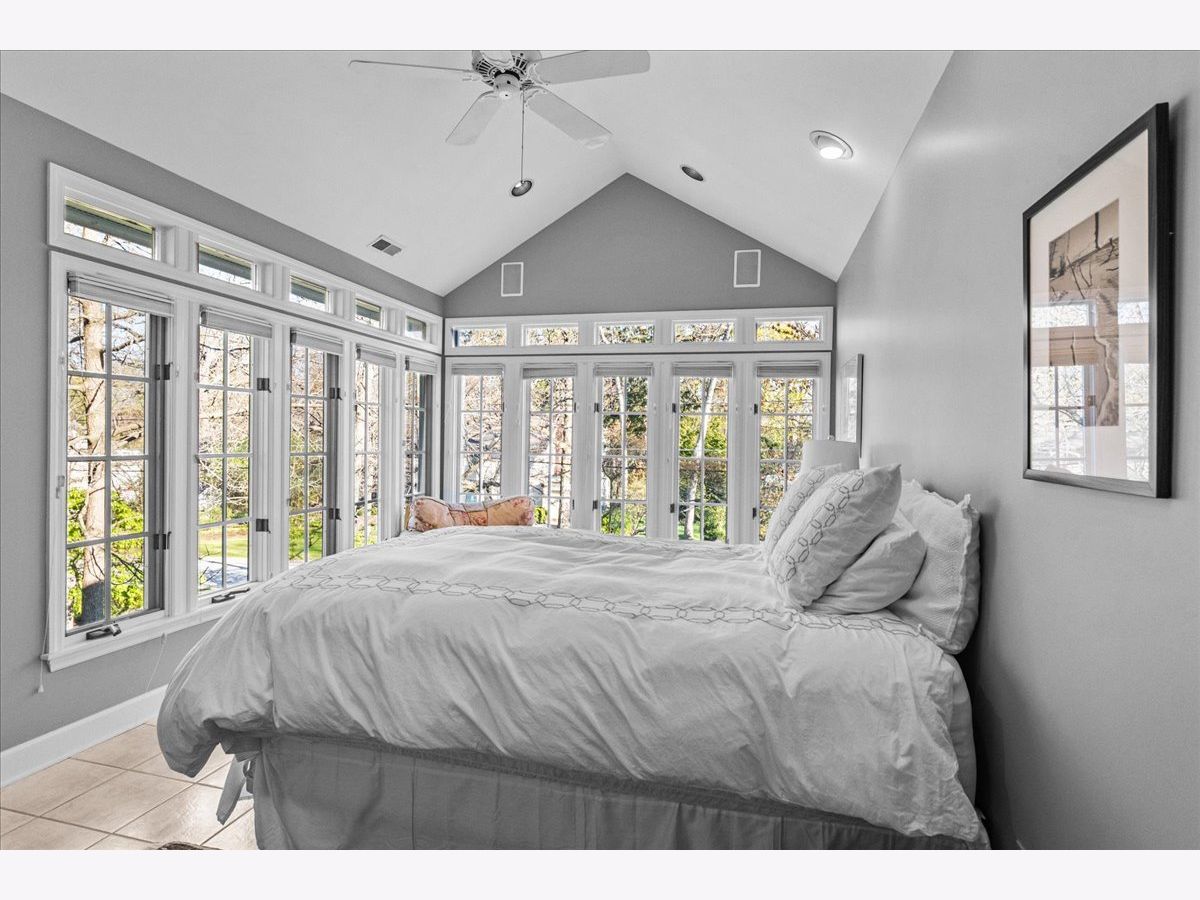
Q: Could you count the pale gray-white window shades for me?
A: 10